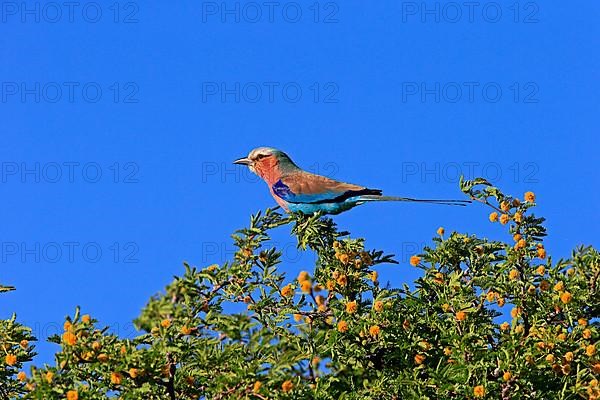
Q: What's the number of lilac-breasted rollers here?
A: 1